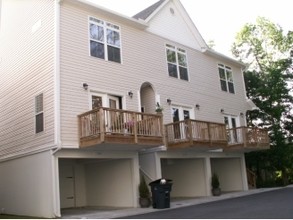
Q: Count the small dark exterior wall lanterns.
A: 6